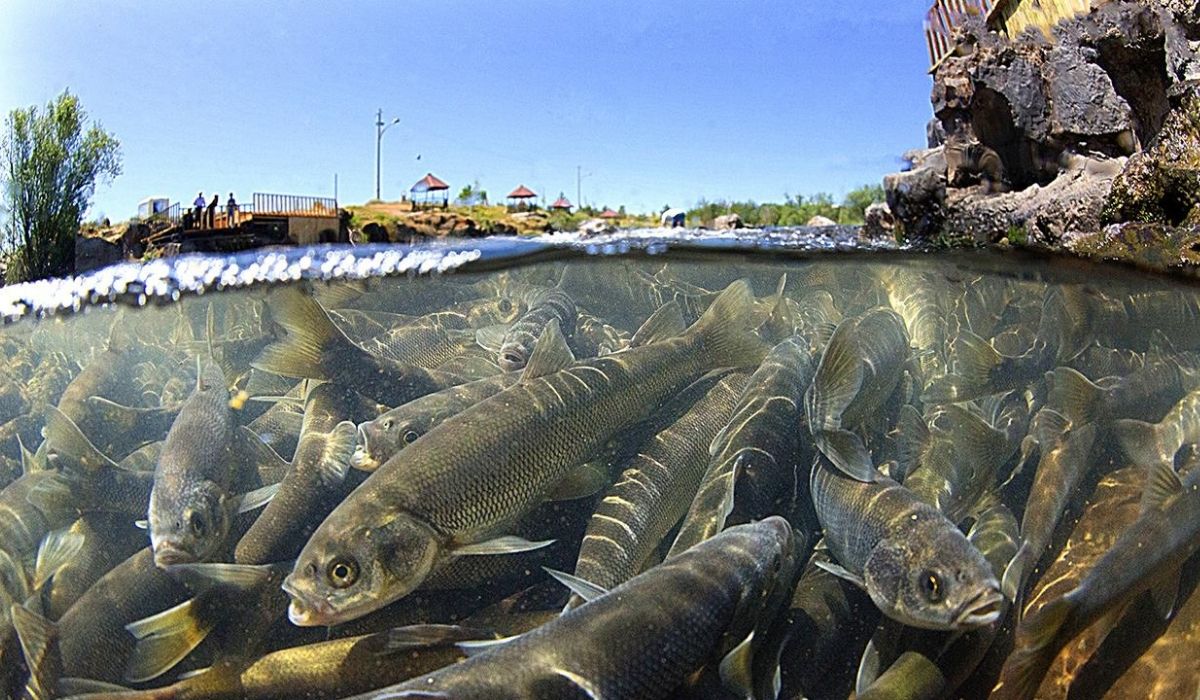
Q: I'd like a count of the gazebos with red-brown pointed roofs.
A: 4